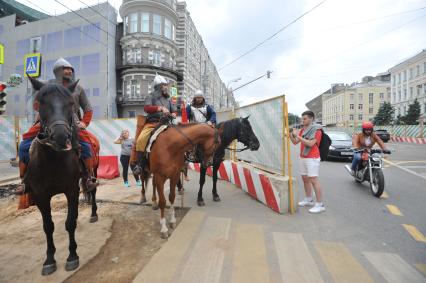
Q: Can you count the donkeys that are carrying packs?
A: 0